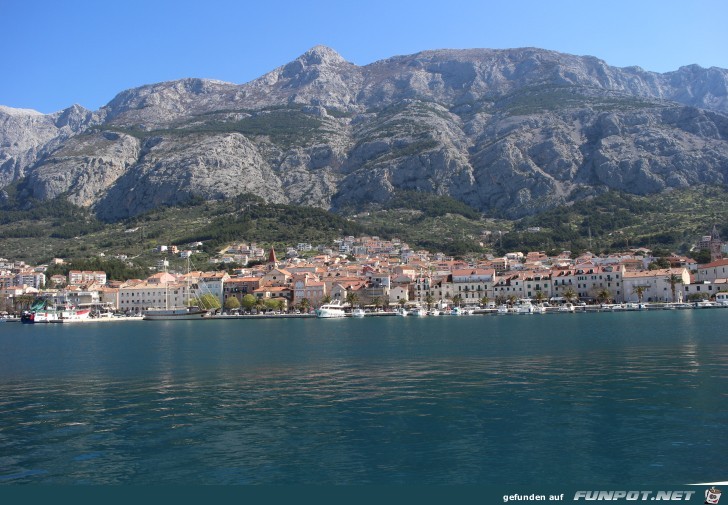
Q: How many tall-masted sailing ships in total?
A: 1